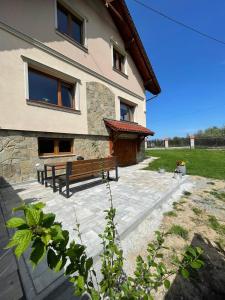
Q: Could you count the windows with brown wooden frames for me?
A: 5